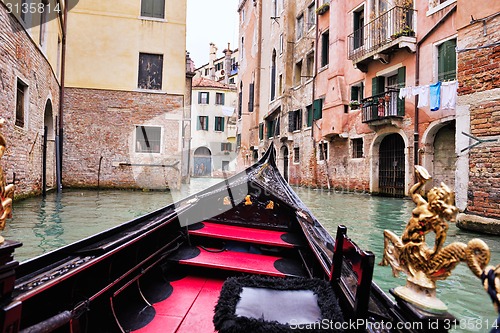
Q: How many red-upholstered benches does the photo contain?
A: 2